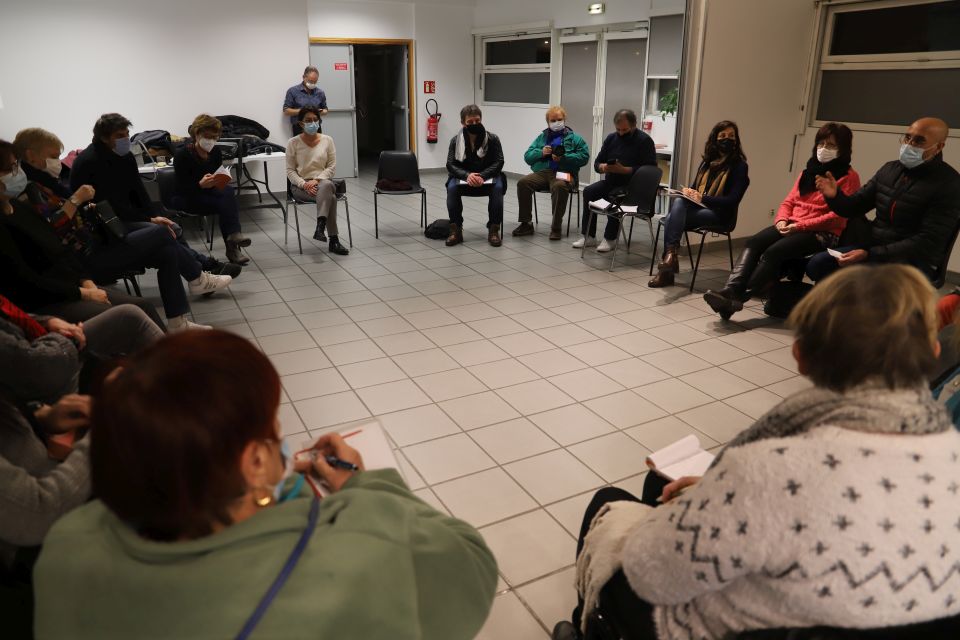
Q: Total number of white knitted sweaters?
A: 2